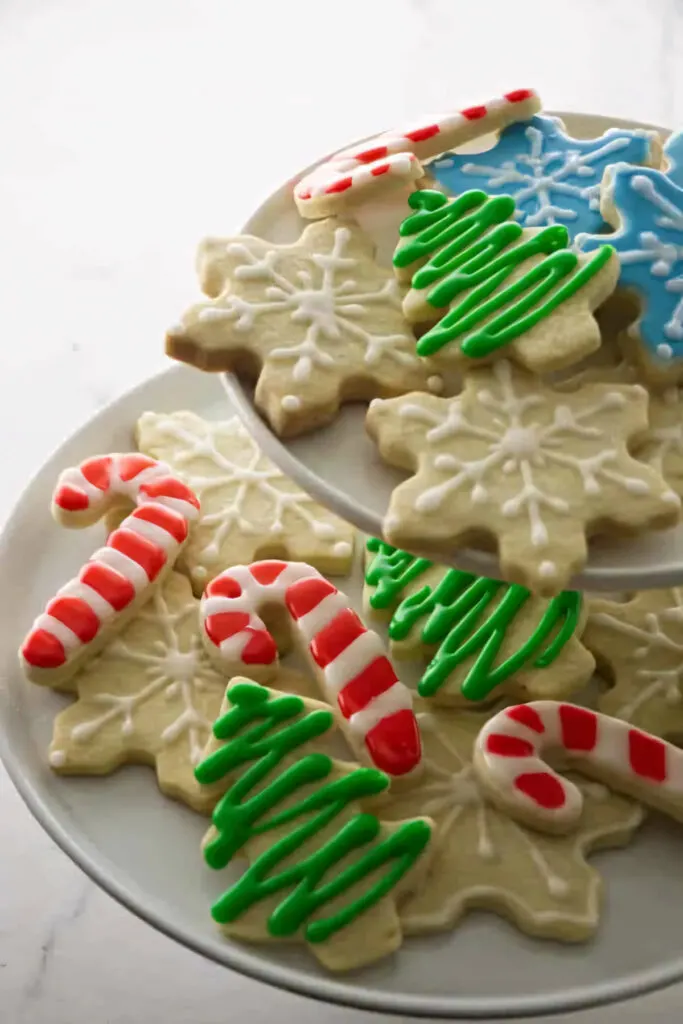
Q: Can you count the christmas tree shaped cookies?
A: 3